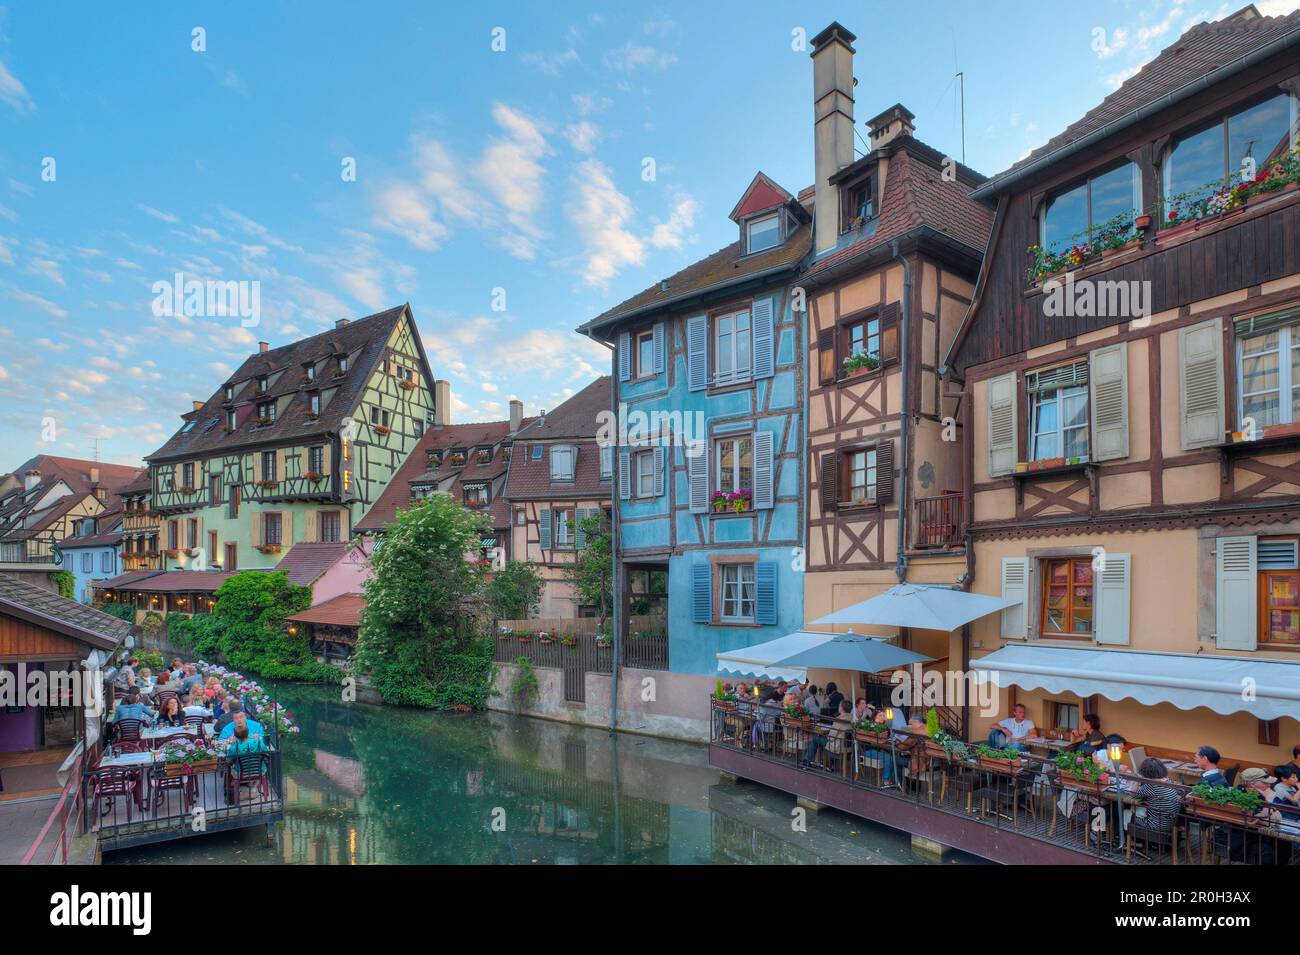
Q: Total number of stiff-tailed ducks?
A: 0